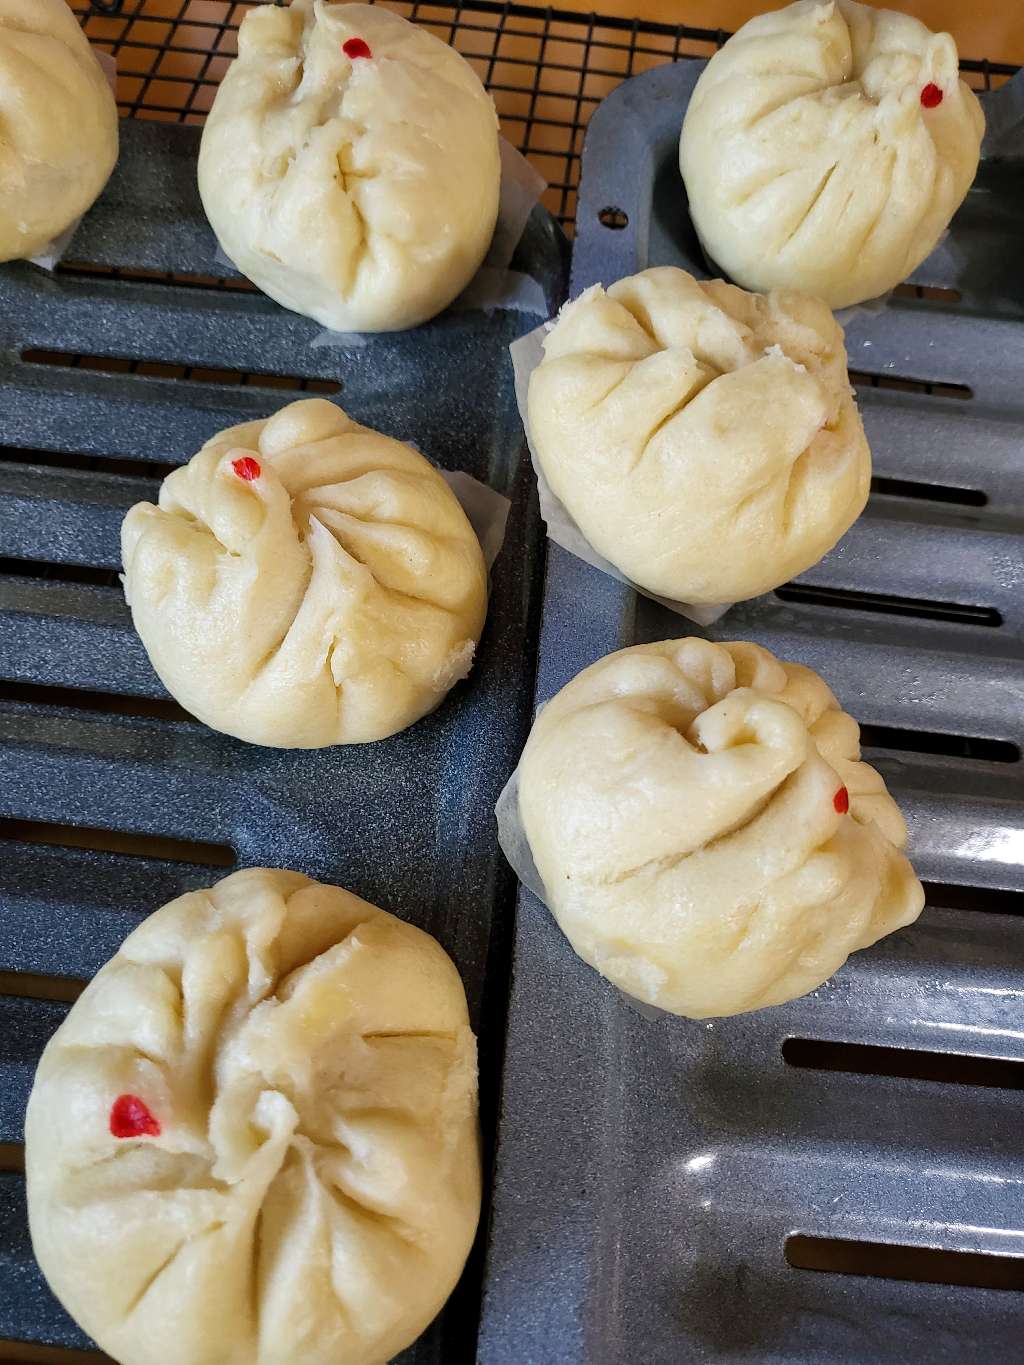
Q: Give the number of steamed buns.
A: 7